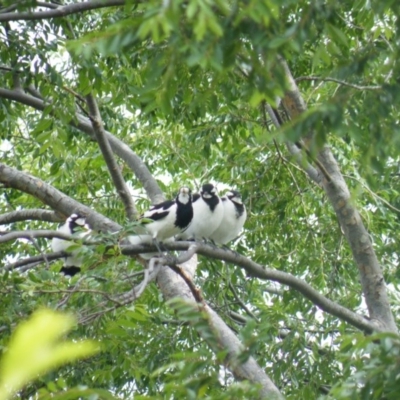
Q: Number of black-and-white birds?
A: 4